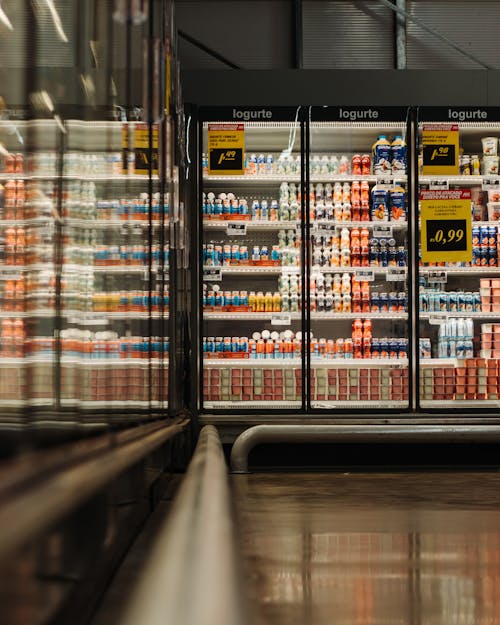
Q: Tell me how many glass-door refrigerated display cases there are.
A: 3